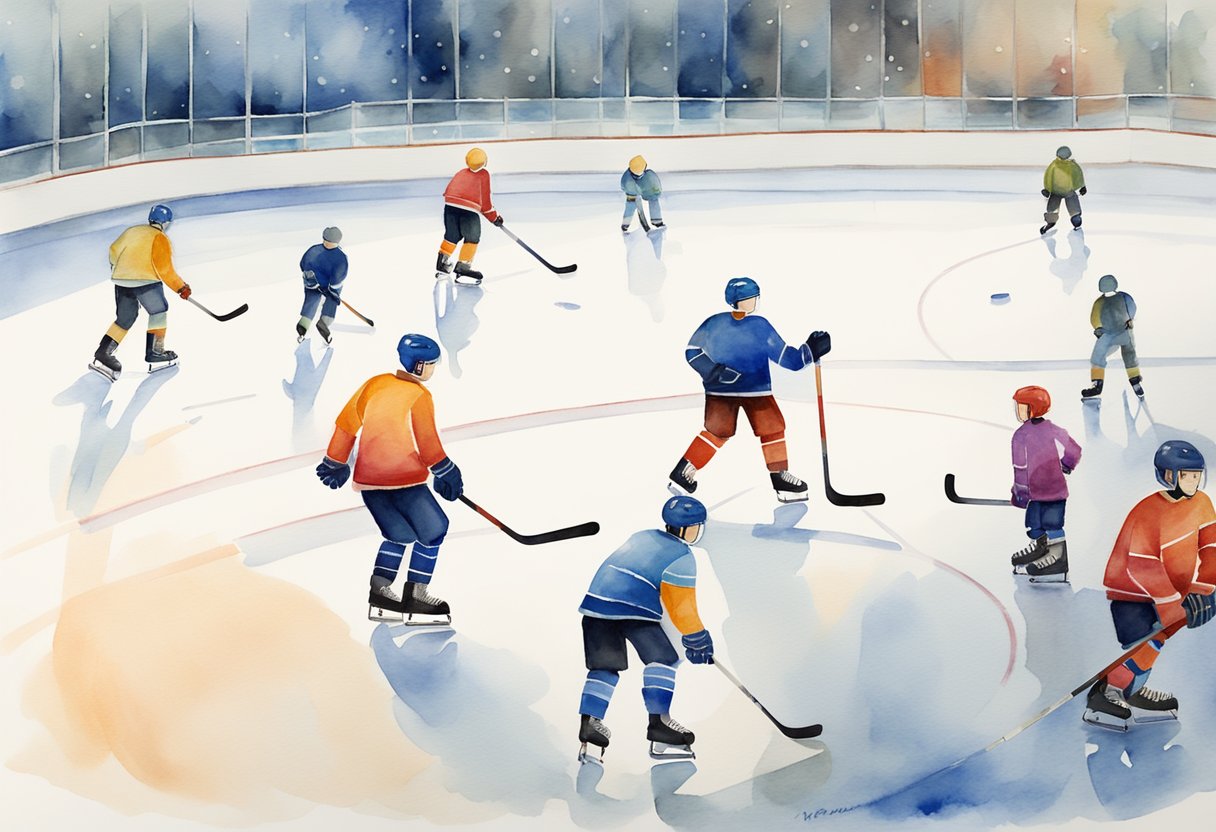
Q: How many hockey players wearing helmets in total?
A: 11